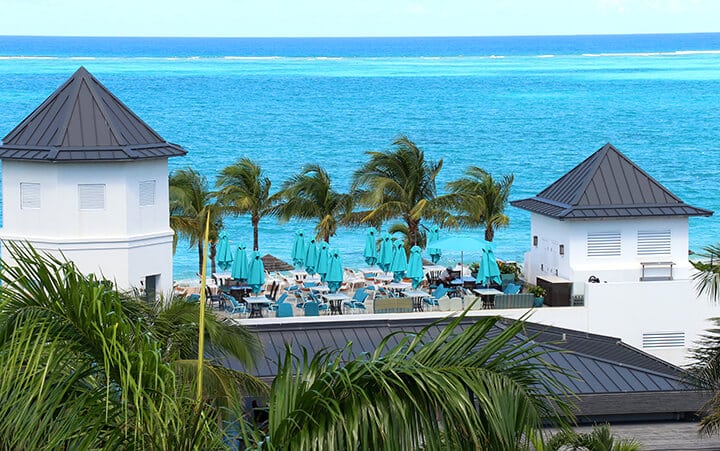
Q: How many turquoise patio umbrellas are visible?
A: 14